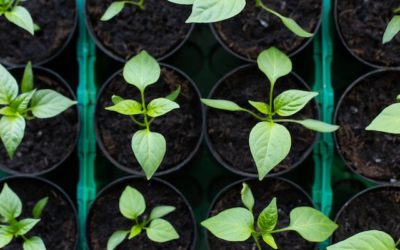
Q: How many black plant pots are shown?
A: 12